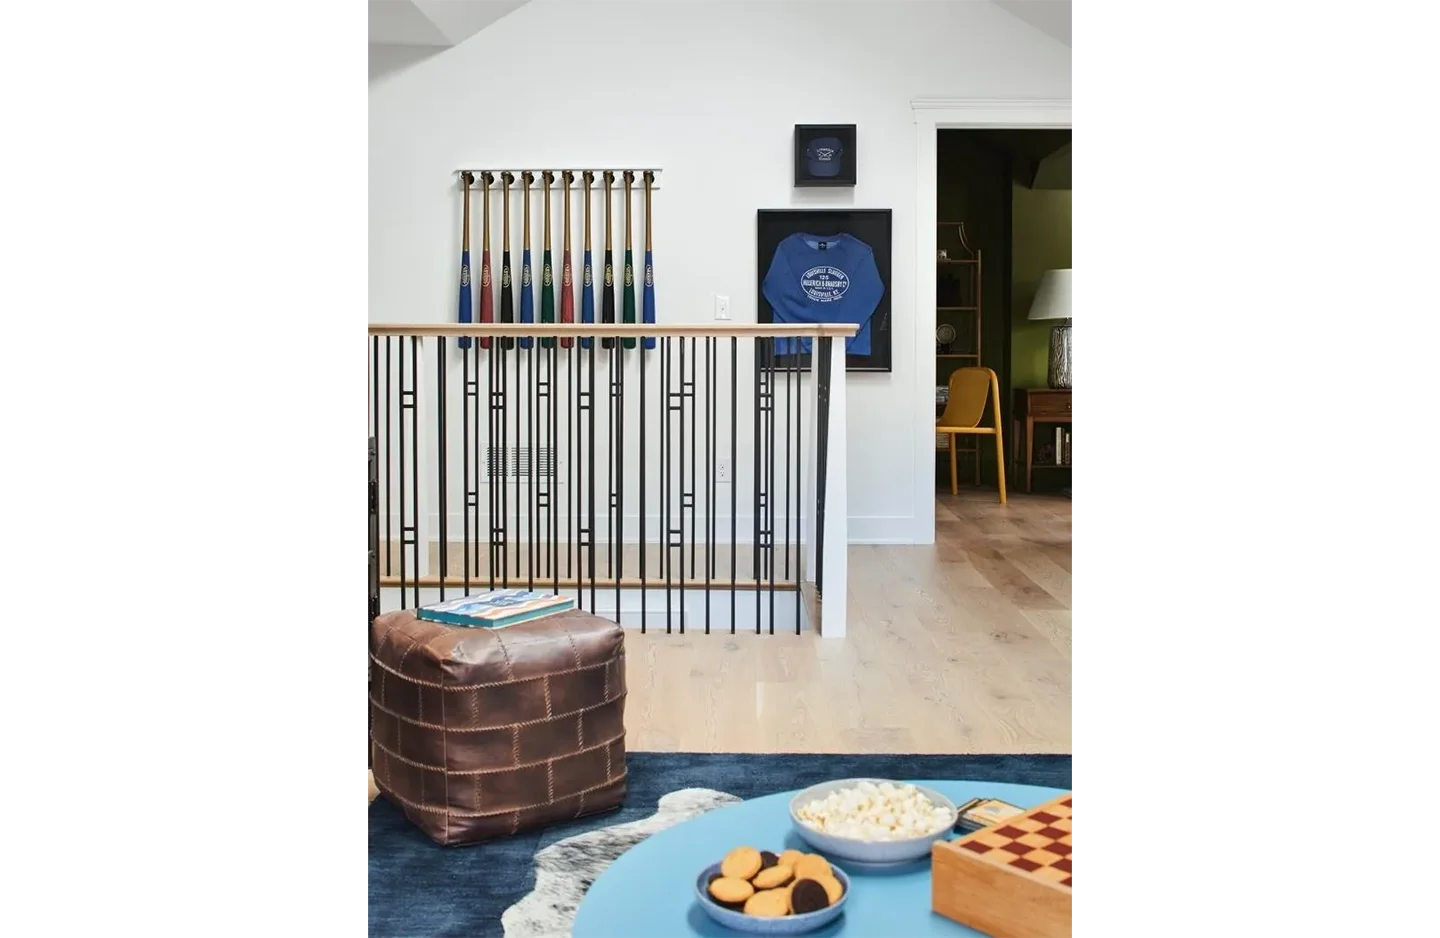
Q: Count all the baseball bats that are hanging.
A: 10